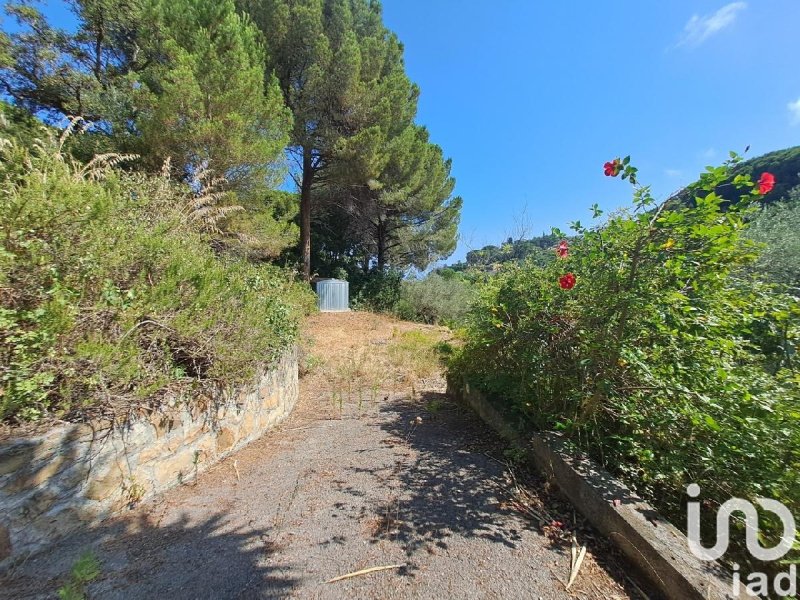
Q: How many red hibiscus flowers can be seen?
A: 4